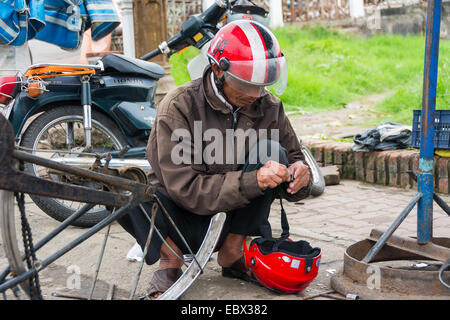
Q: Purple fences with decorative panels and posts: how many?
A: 0